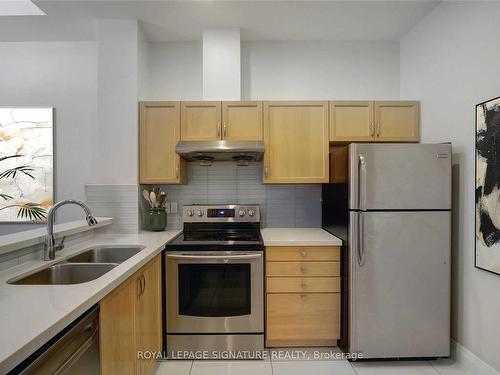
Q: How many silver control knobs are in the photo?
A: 4